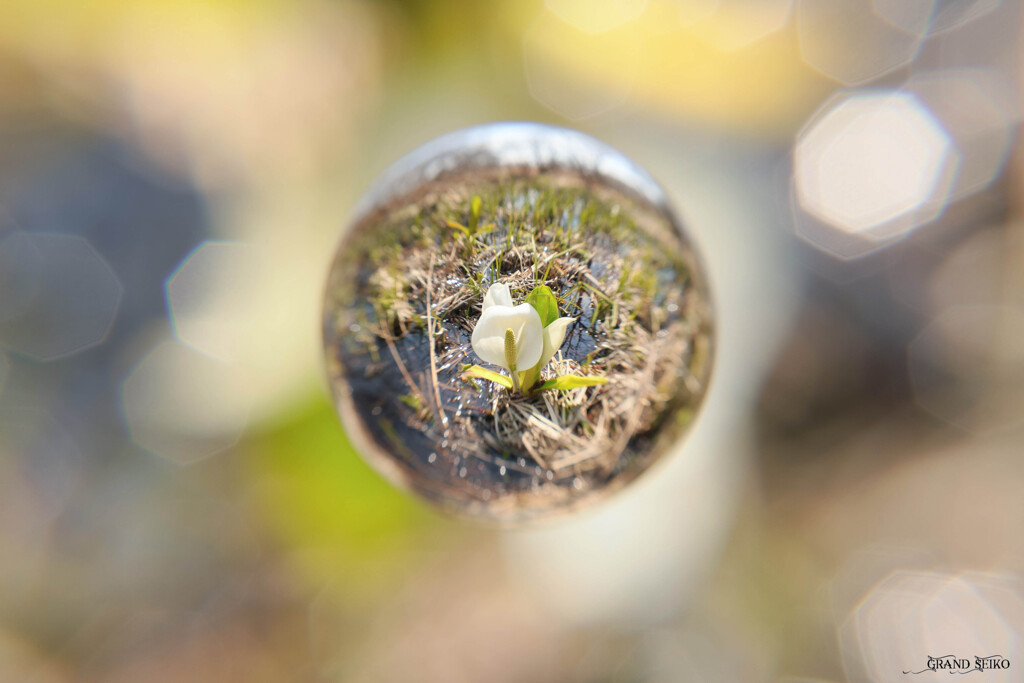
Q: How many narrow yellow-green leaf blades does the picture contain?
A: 2